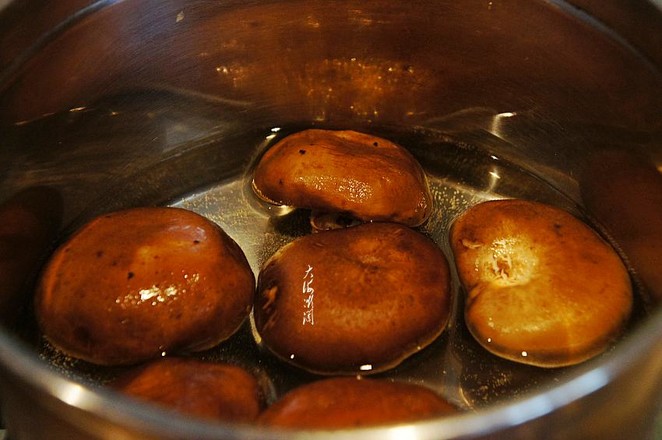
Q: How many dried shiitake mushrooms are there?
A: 6